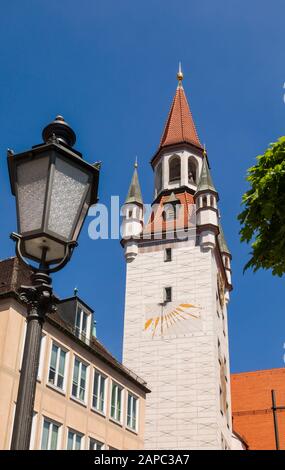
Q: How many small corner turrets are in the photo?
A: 3